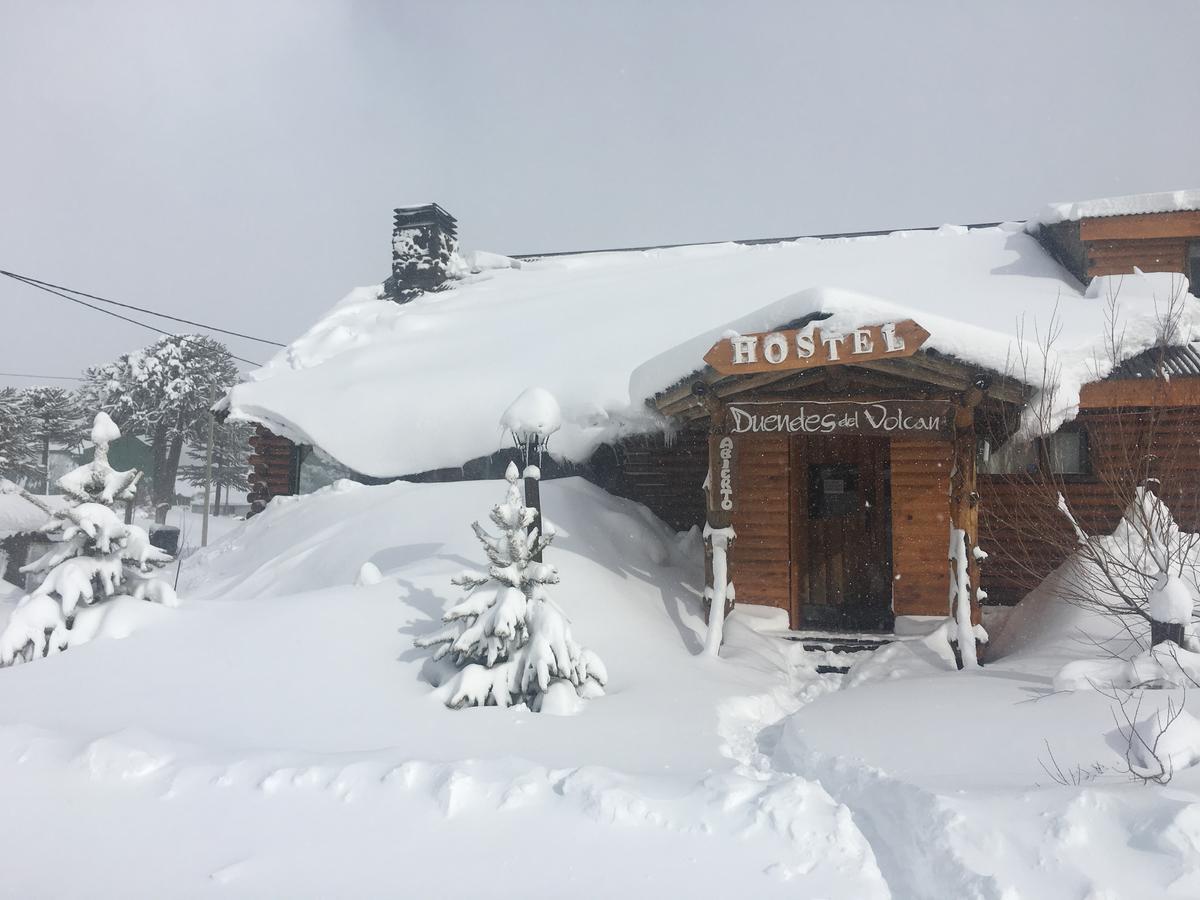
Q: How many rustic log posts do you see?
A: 2